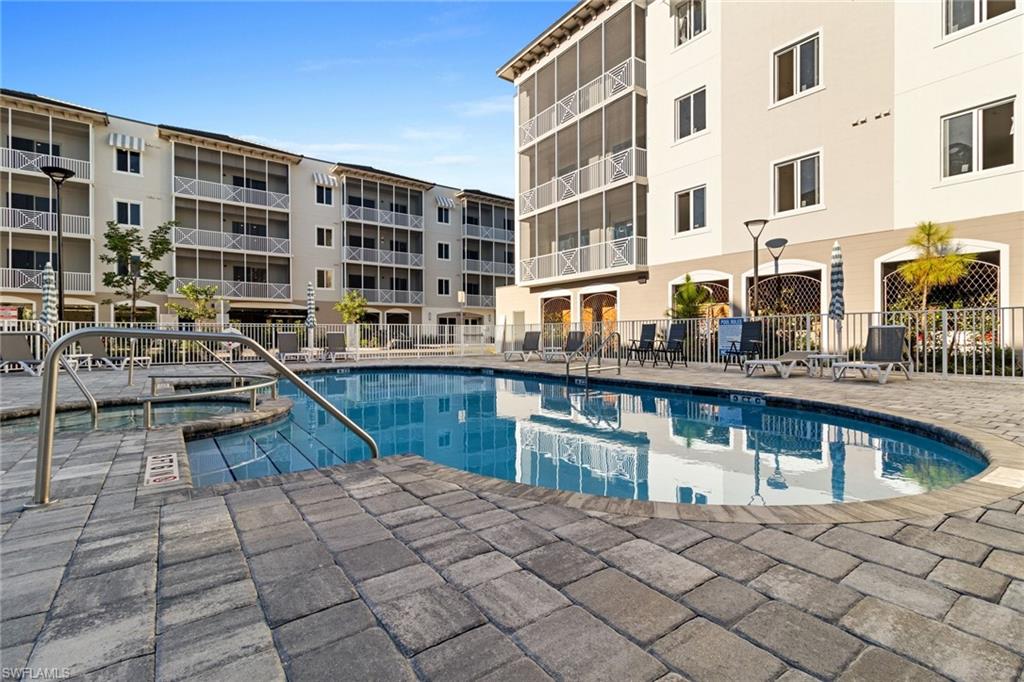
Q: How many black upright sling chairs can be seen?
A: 3